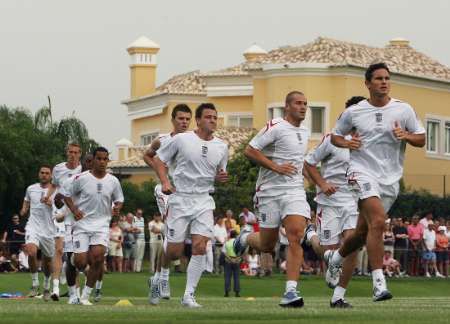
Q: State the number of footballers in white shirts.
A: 9